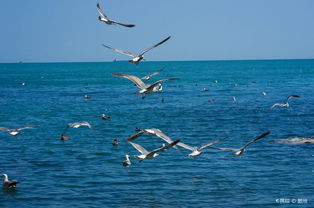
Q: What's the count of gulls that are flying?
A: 11